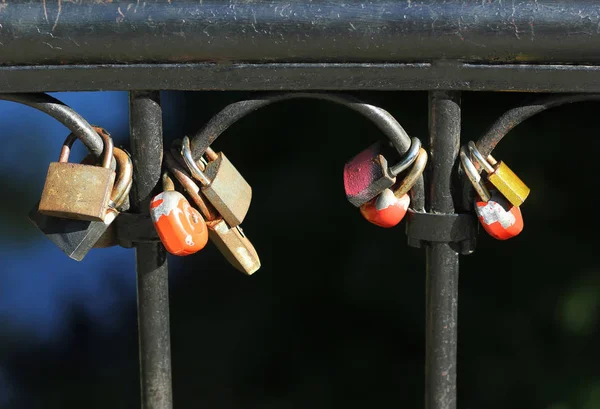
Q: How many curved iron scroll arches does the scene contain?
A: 3